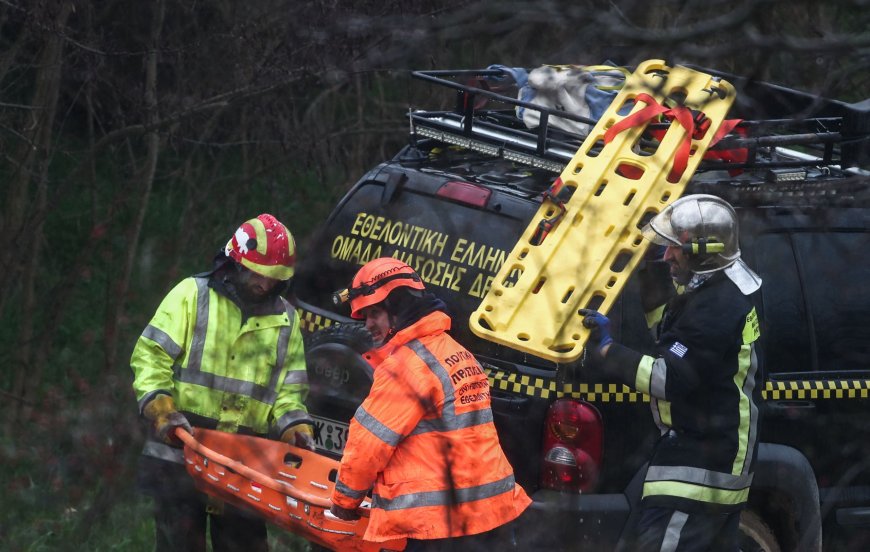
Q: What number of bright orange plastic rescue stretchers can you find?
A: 1